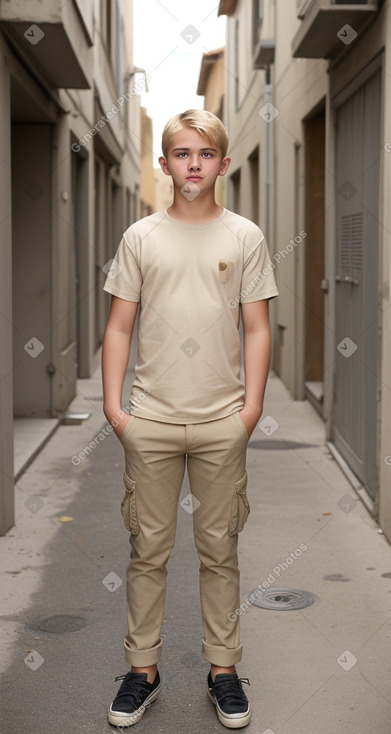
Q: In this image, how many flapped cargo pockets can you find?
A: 2